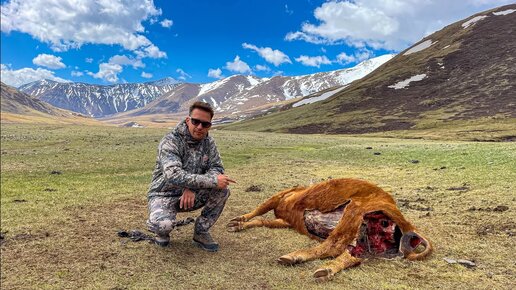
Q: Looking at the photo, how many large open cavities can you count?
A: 2